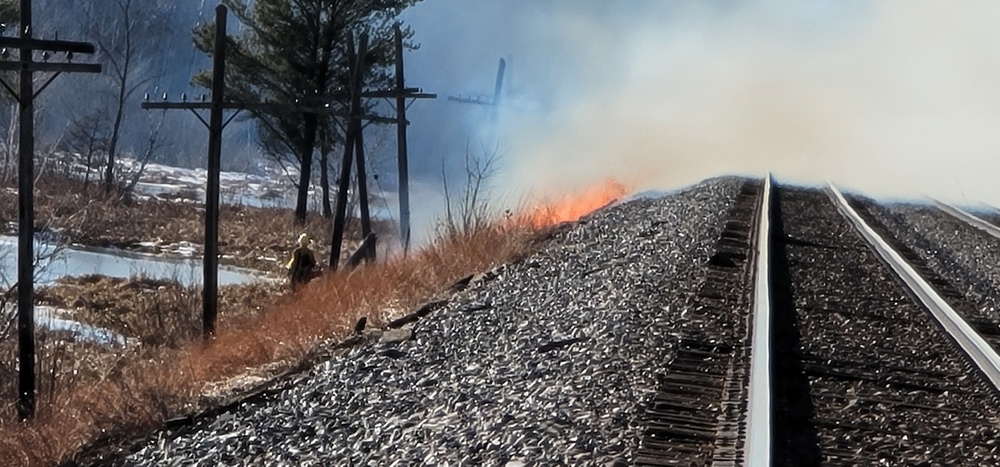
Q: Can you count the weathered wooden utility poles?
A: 6